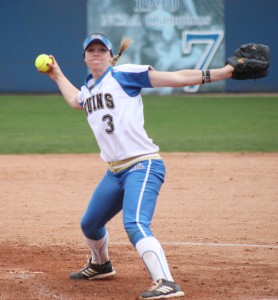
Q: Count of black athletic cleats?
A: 2